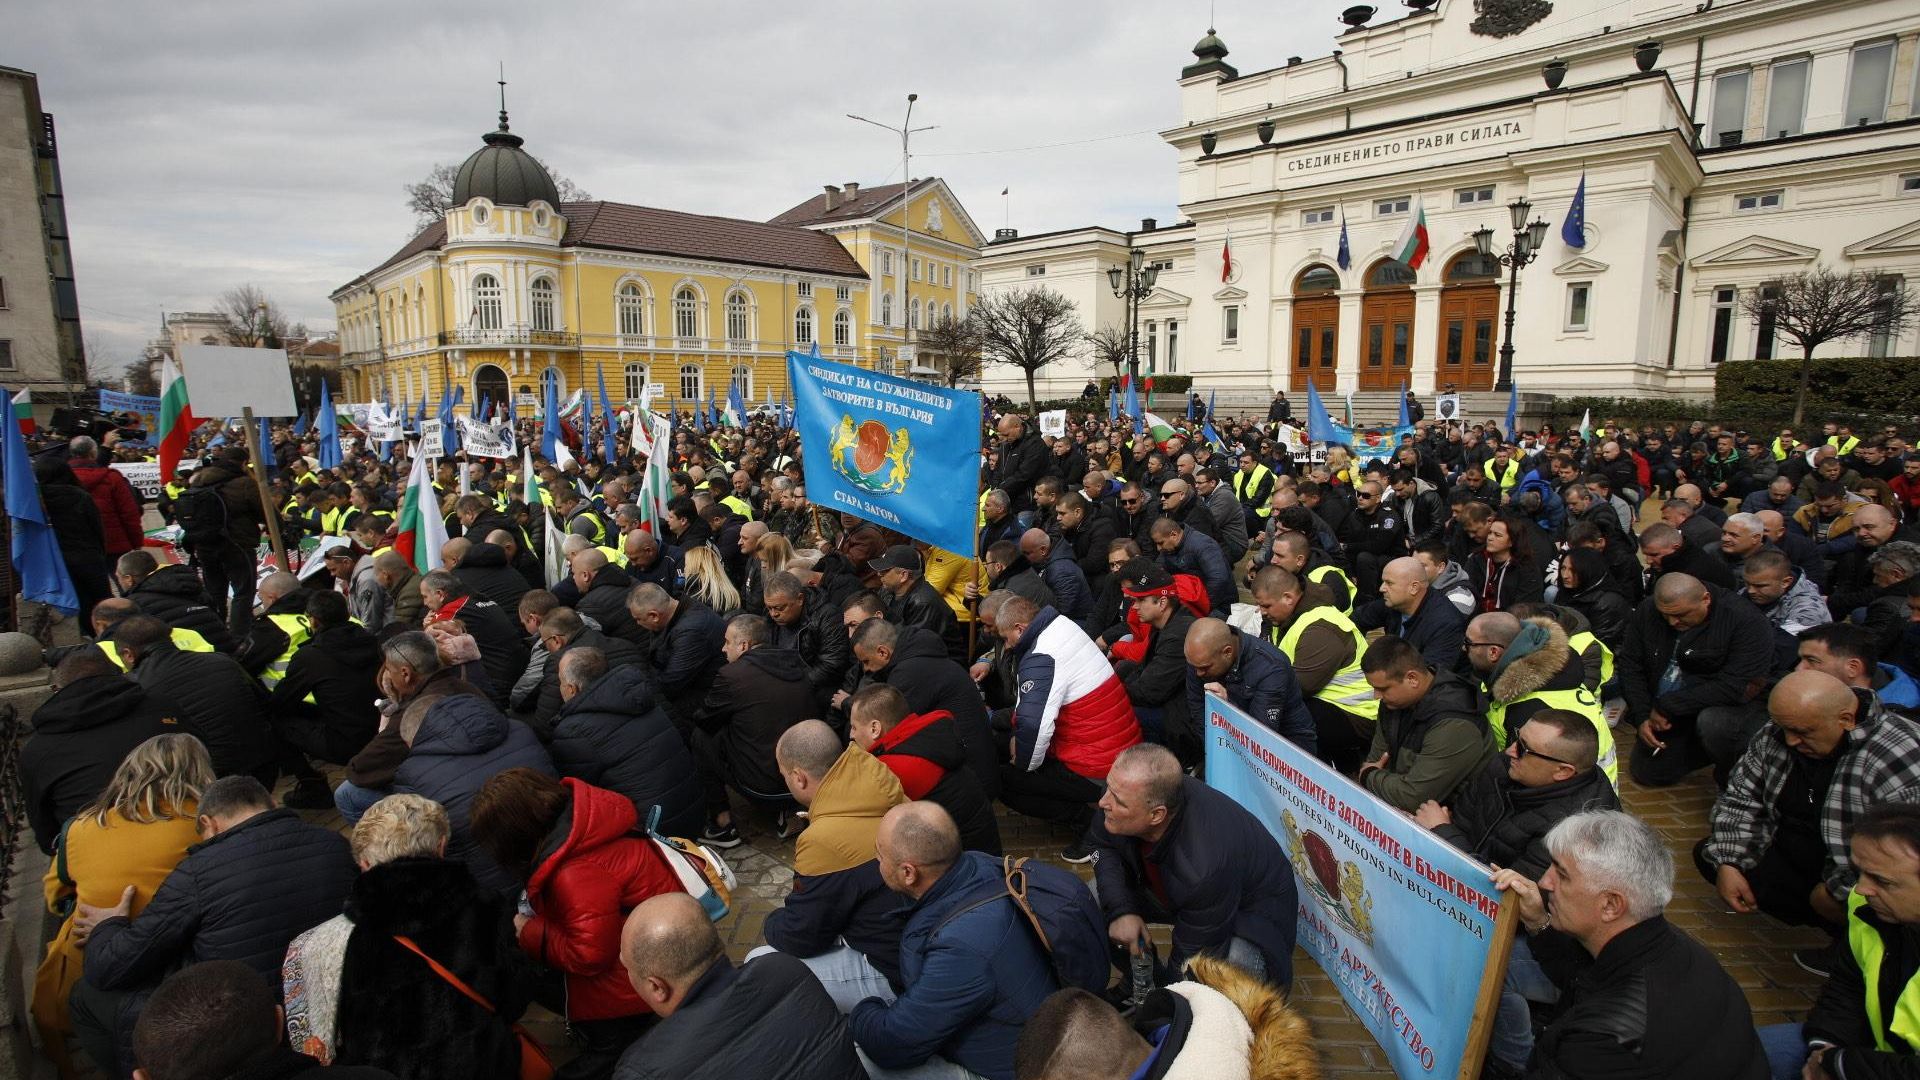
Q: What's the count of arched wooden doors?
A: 3